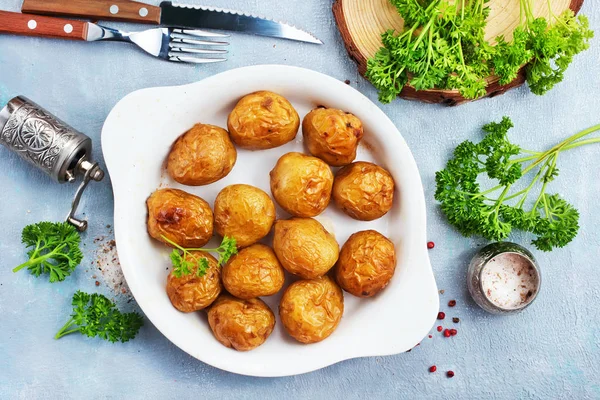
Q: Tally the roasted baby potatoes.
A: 13